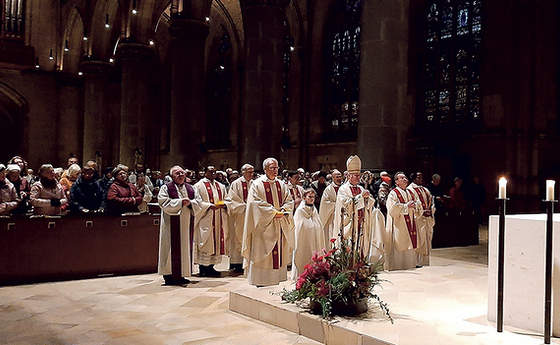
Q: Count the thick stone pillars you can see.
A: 5